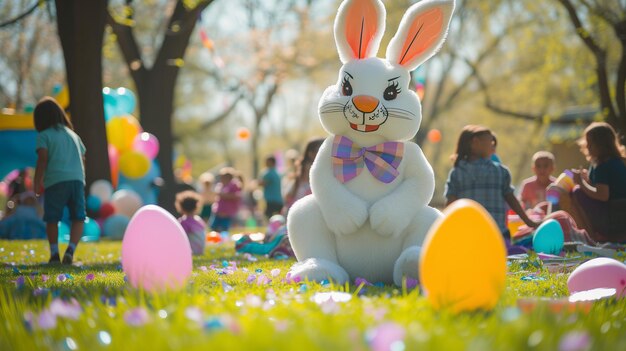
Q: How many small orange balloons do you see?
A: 2